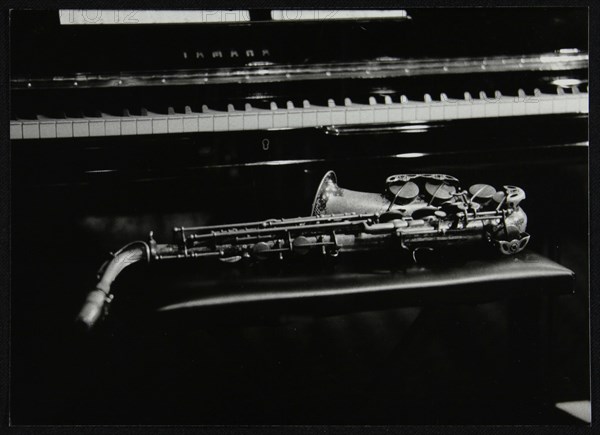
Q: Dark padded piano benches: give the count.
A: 1